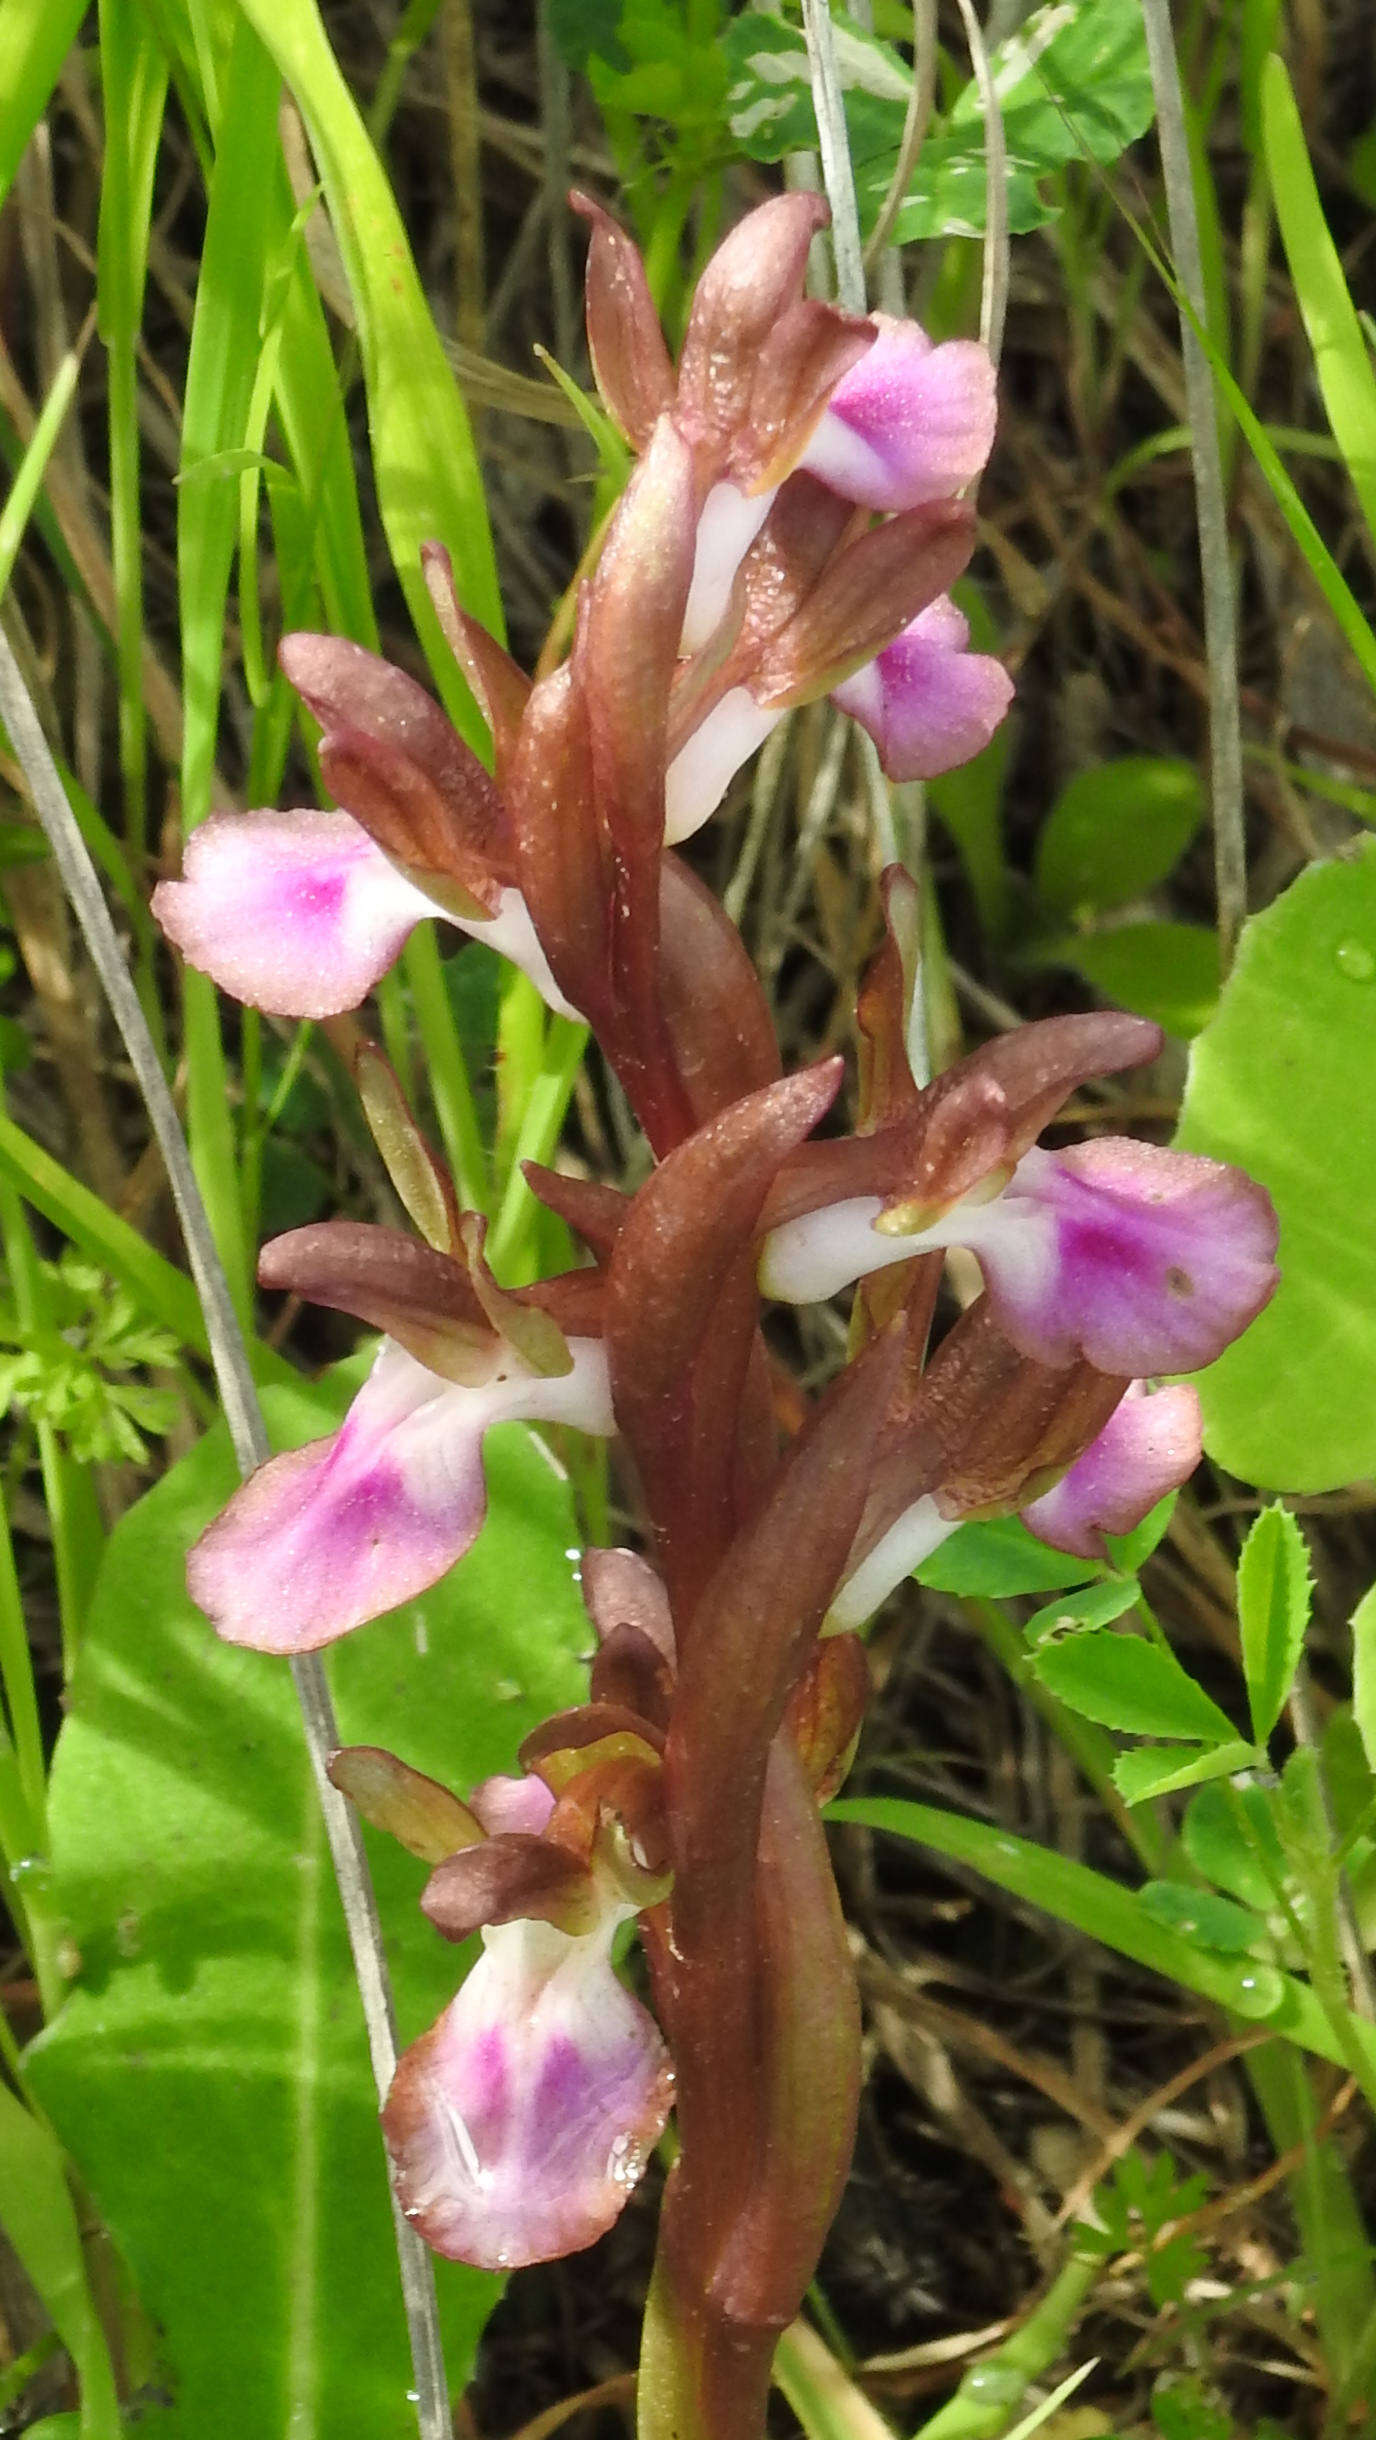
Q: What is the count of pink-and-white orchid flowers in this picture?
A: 7